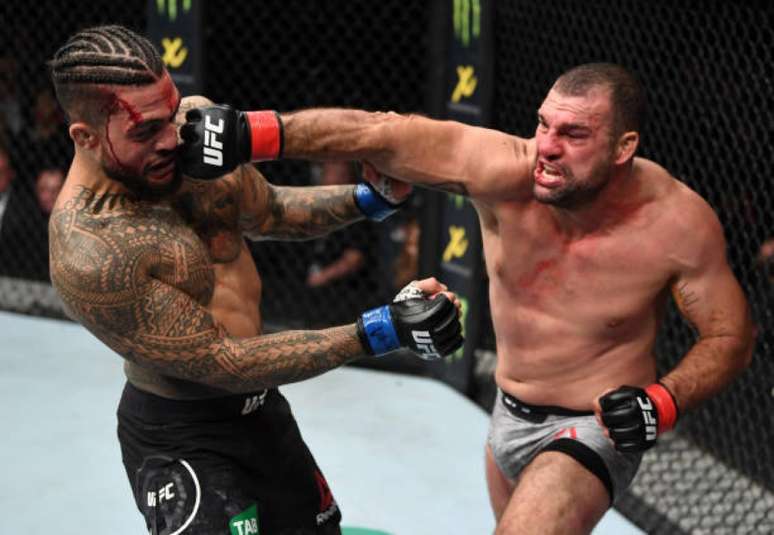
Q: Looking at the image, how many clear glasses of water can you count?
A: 0